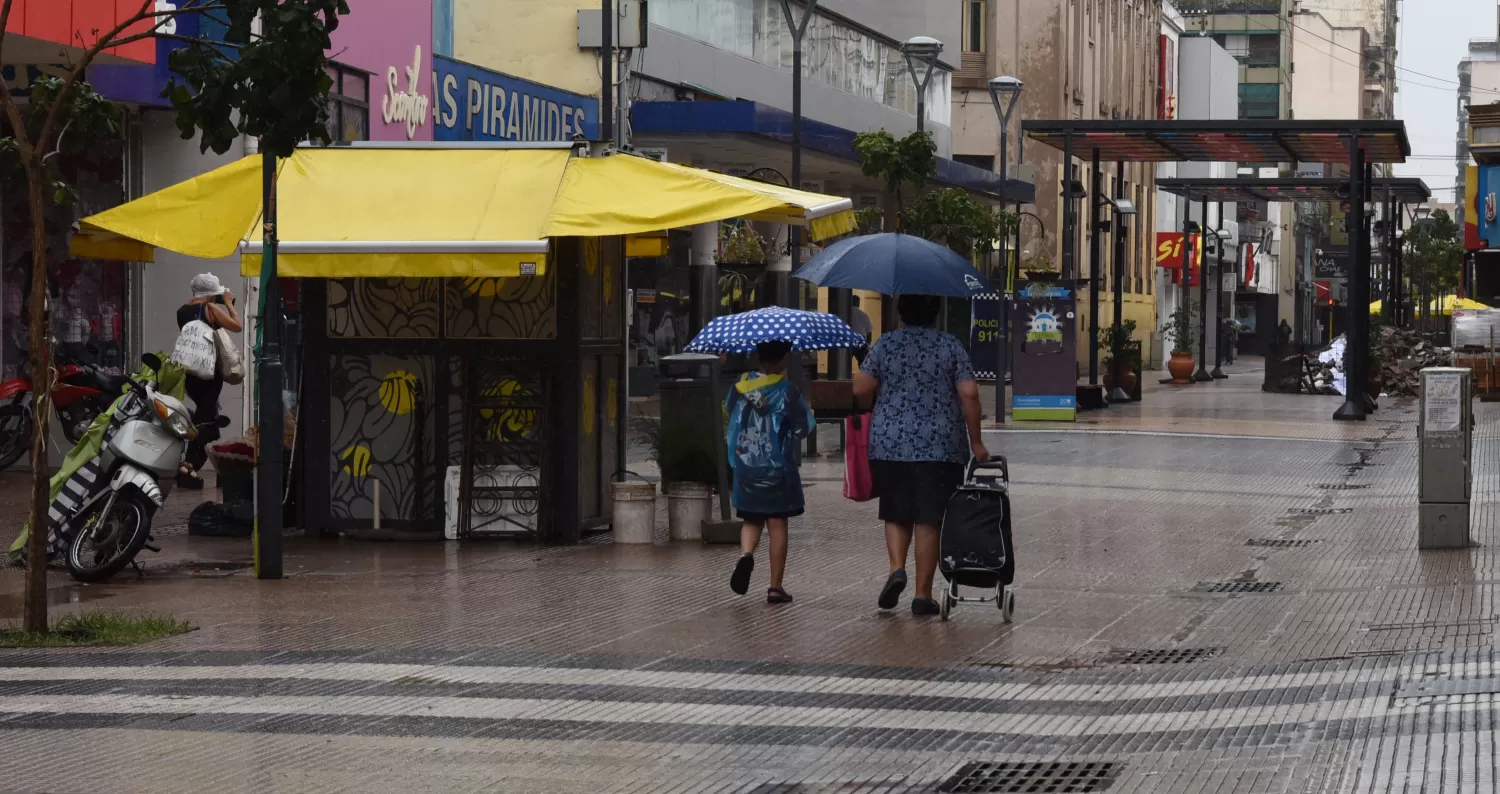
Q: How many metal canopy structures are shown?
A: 2